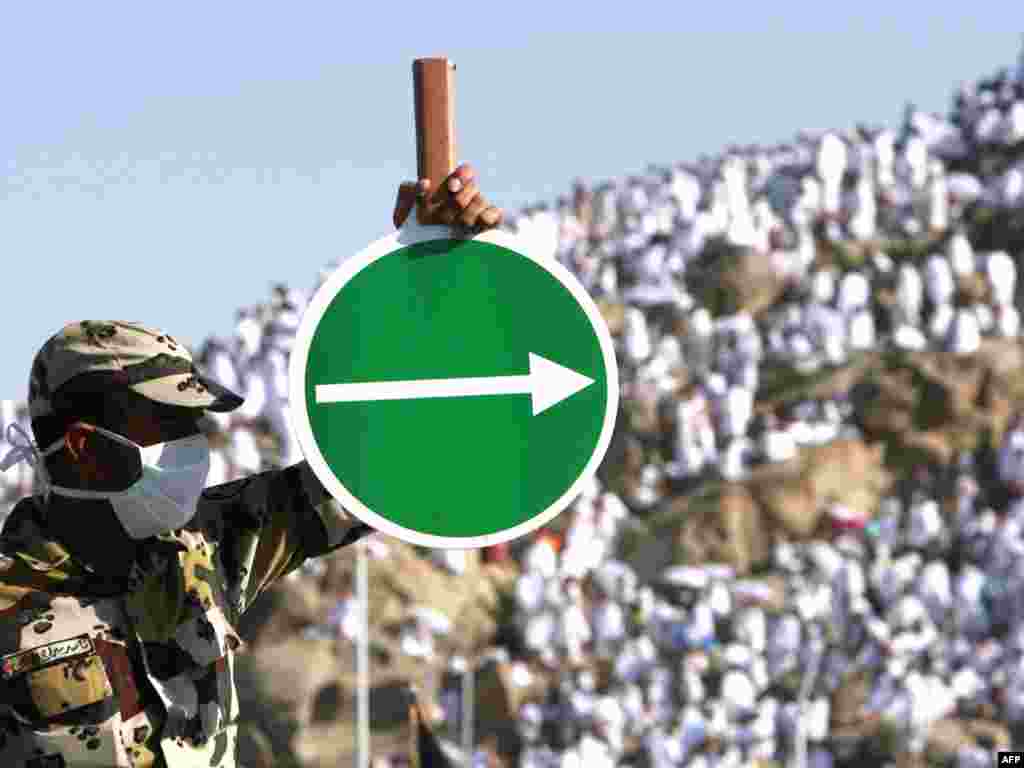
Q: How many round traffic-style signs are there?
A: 1